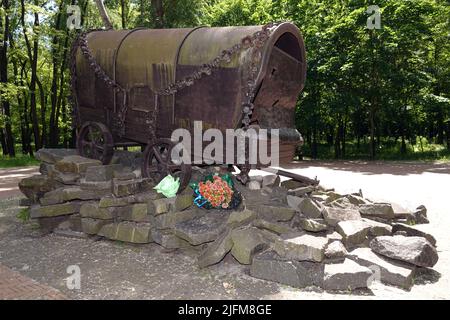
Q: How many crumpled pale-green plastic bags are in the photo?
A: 1